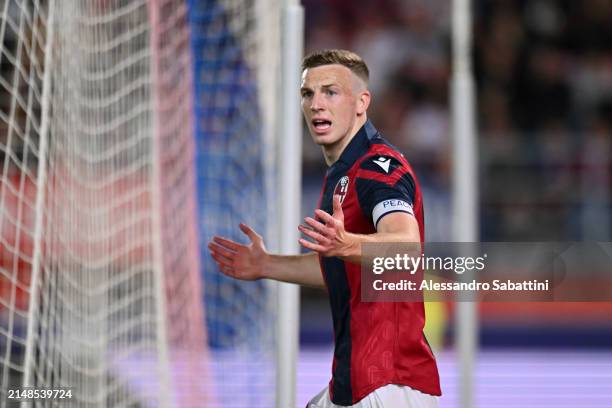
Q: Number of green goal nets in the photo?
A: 0